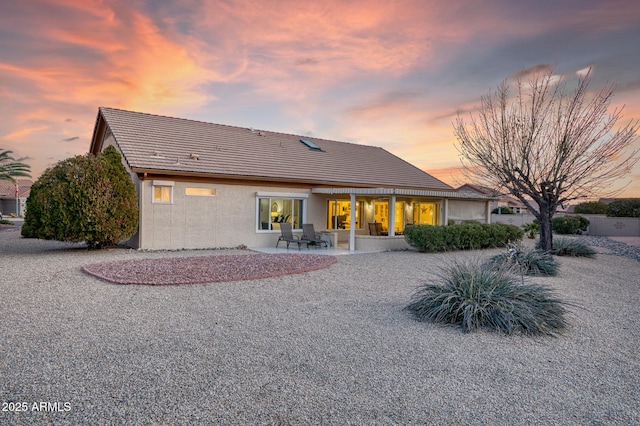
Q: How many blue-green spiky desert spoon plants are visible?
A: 3